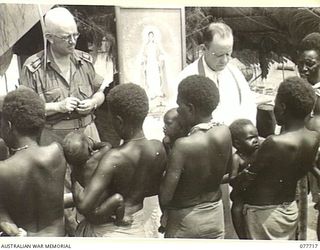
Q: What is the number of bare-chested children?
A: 3